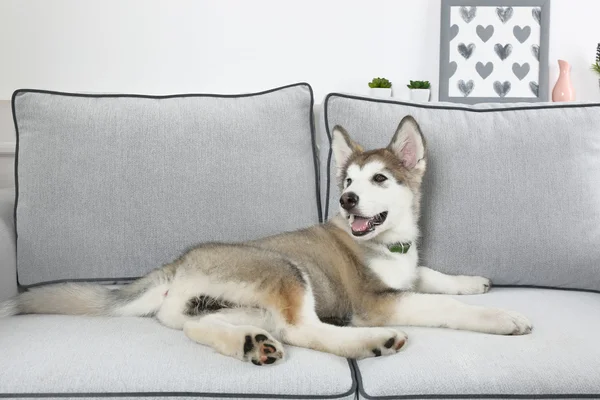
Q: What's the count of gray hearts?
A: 15